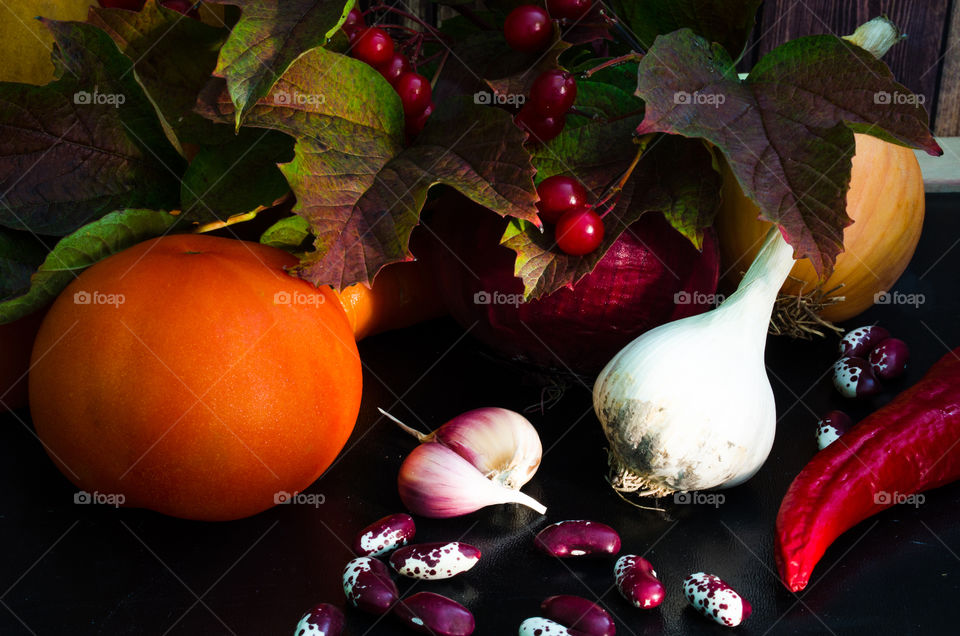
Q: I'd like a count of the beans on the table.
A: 14